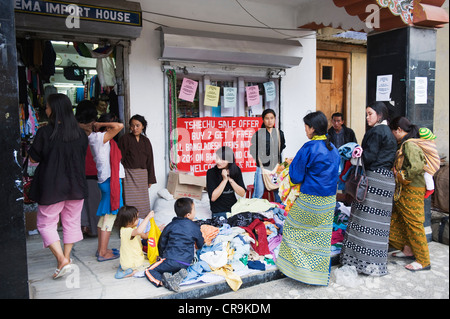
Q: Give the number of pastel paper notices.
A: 5